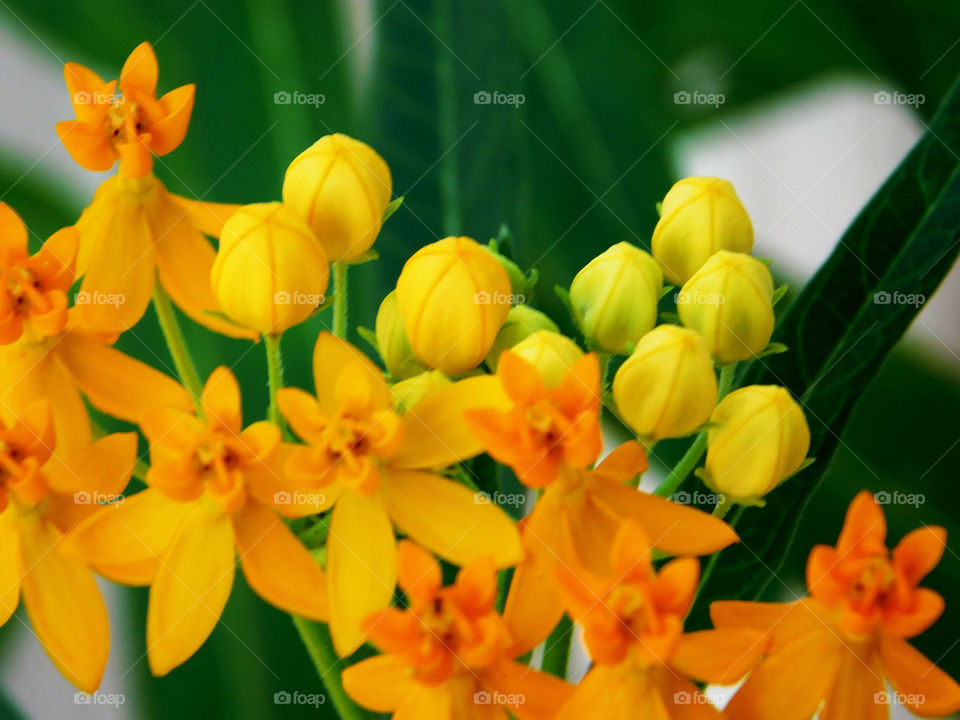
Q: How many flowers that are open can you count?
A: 9